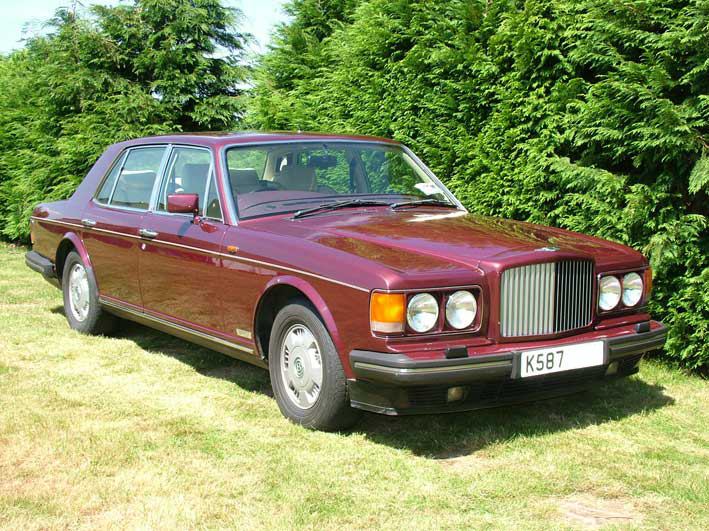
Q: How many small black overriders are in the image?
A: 2